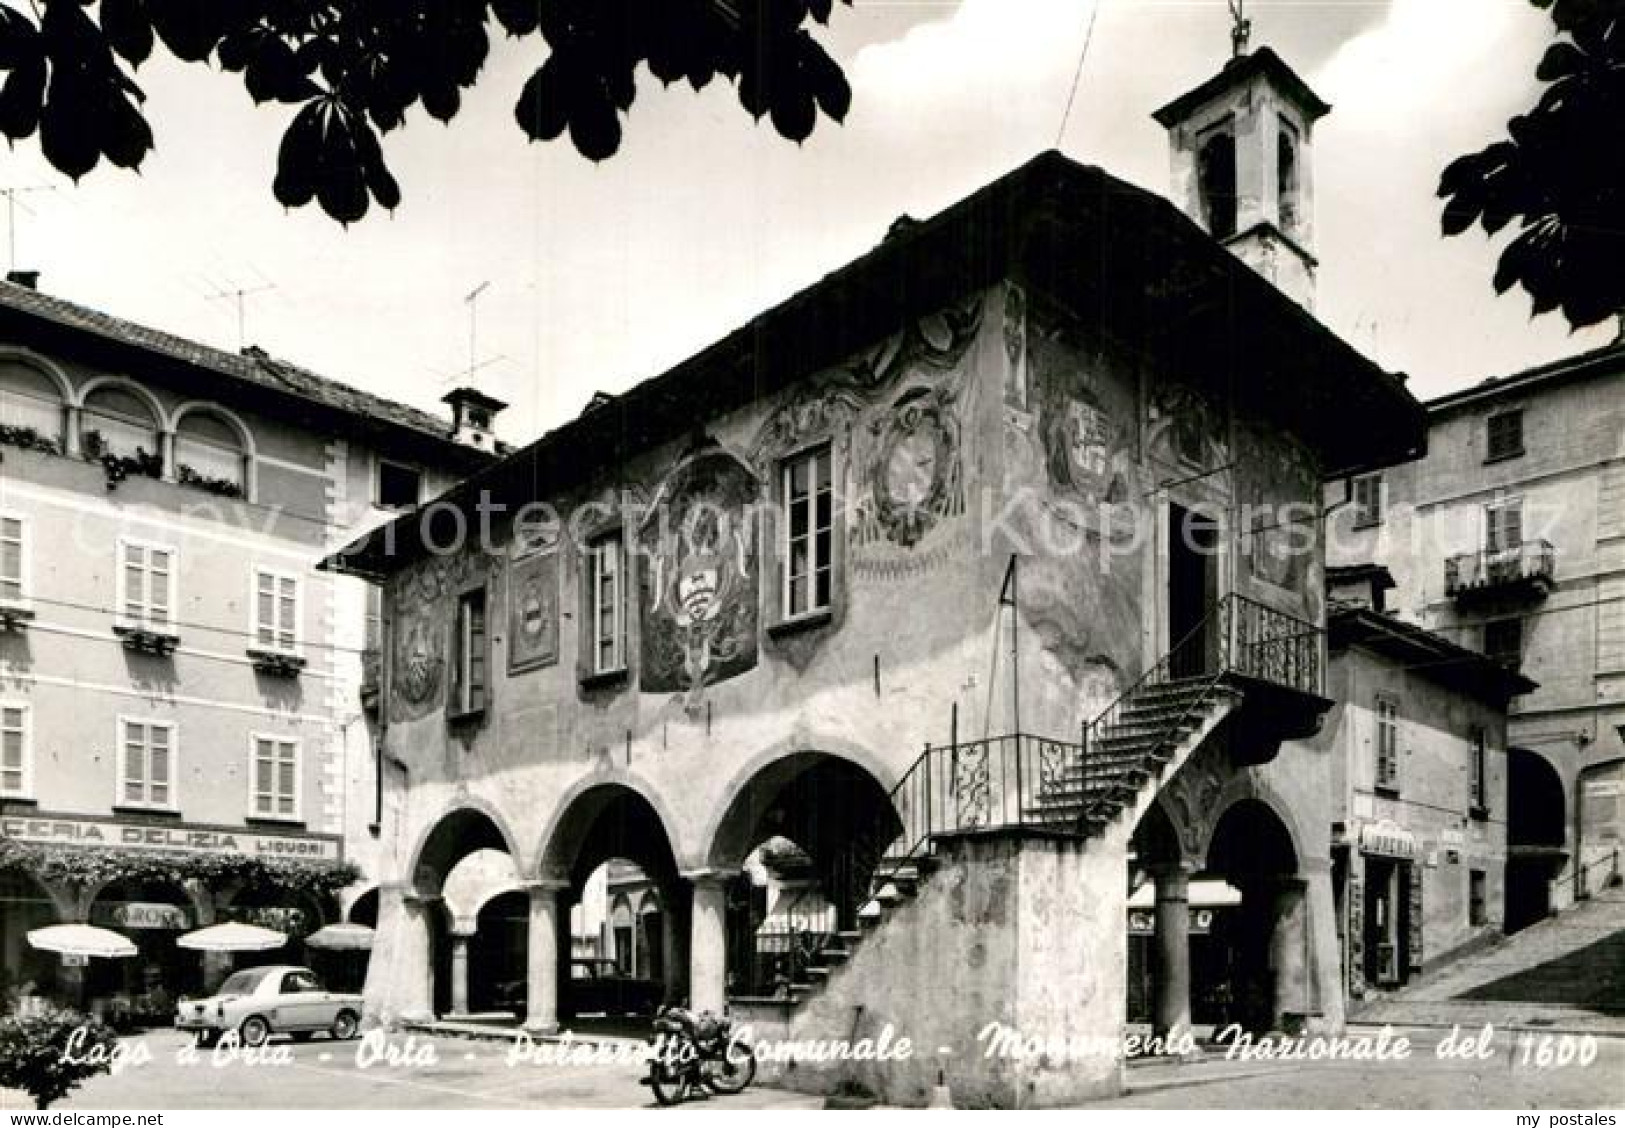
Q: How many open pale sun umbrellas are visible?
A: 3